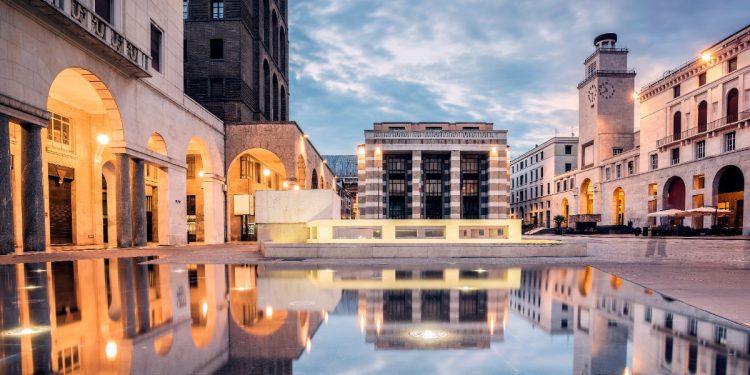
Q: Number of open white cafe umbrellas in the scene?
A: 2